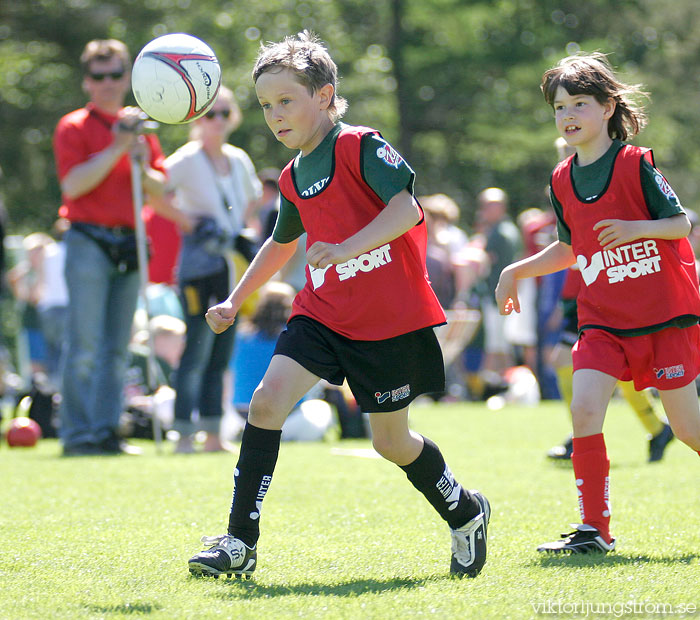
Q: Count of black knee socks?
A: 2